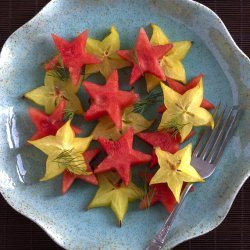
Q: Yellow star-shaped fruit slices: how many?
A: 8